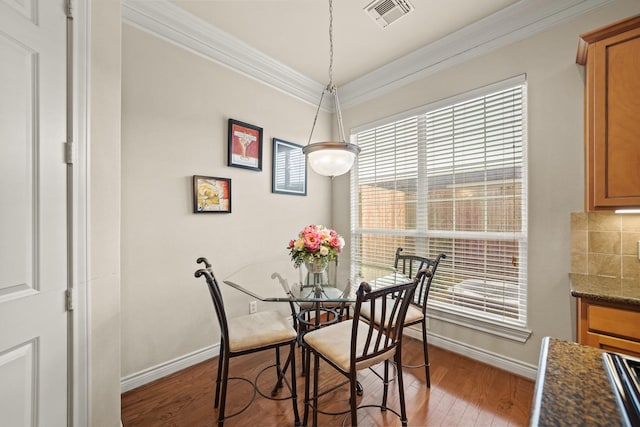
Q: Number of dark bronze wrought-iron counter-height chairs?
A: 4